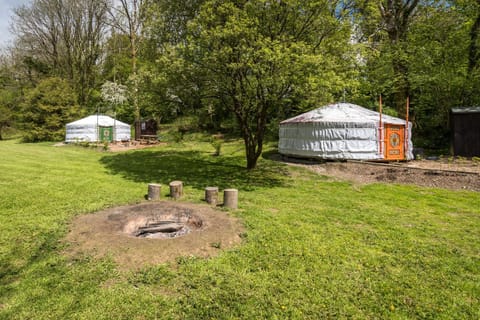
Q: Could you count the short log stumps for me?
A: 4